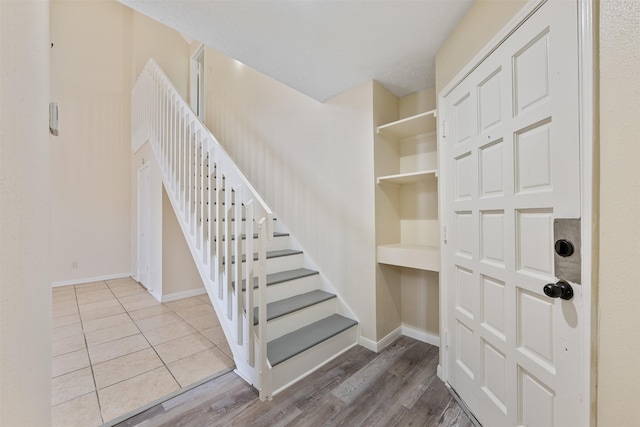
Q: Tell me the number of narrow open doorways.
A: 1